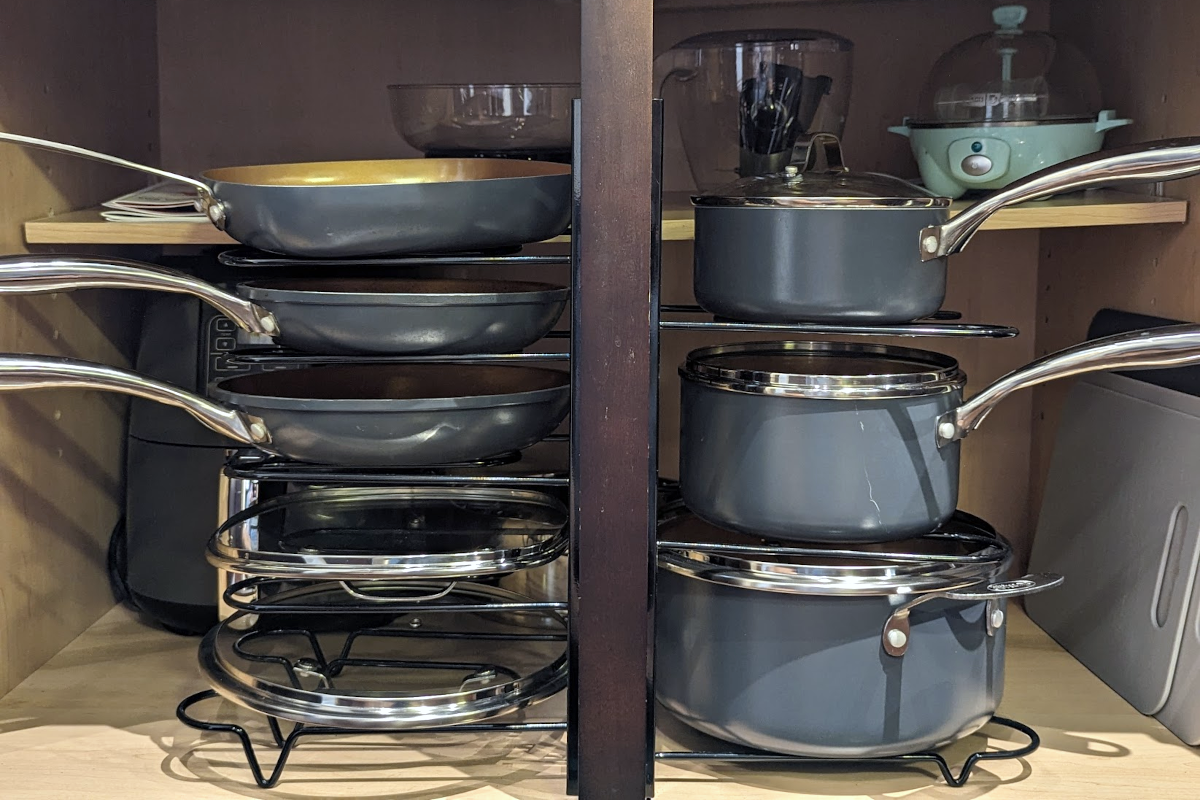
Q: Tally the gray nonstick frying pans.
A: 3